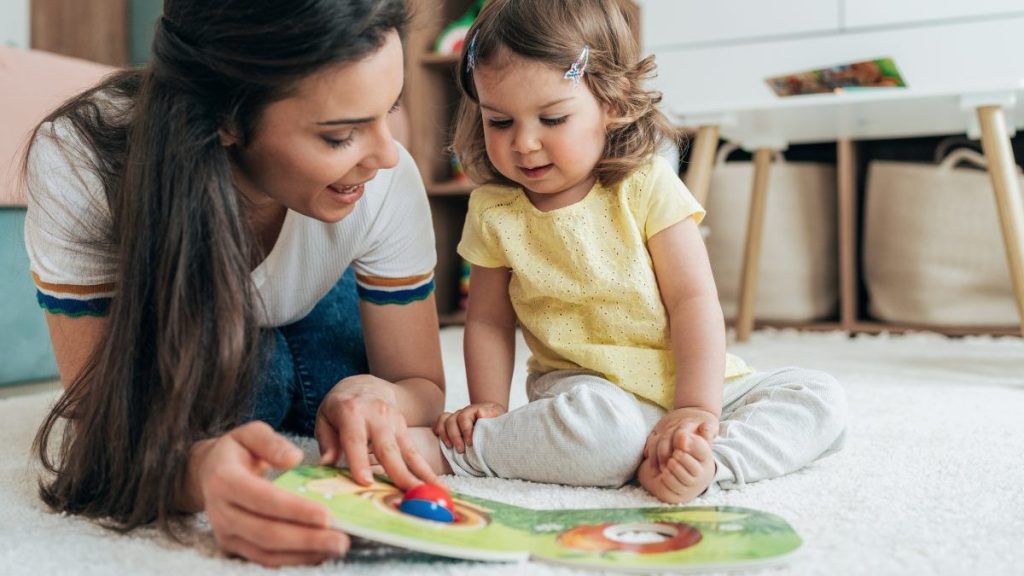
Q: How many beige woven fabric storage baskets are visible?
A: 2